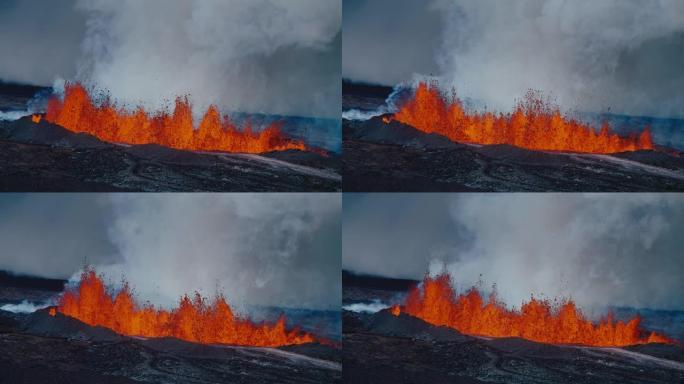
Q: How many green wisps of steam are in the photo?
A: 0